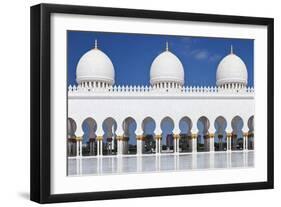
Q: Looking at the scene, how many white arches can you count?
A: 11